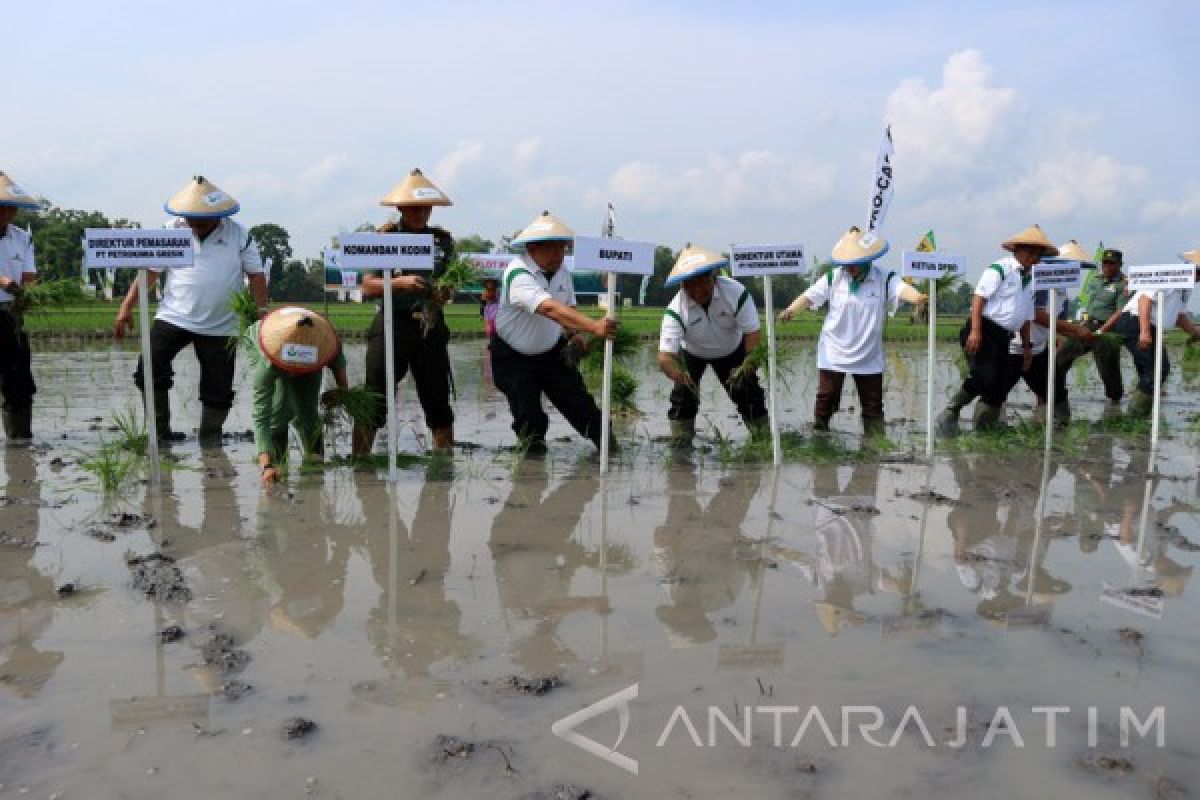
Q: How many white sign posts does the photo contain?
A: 7